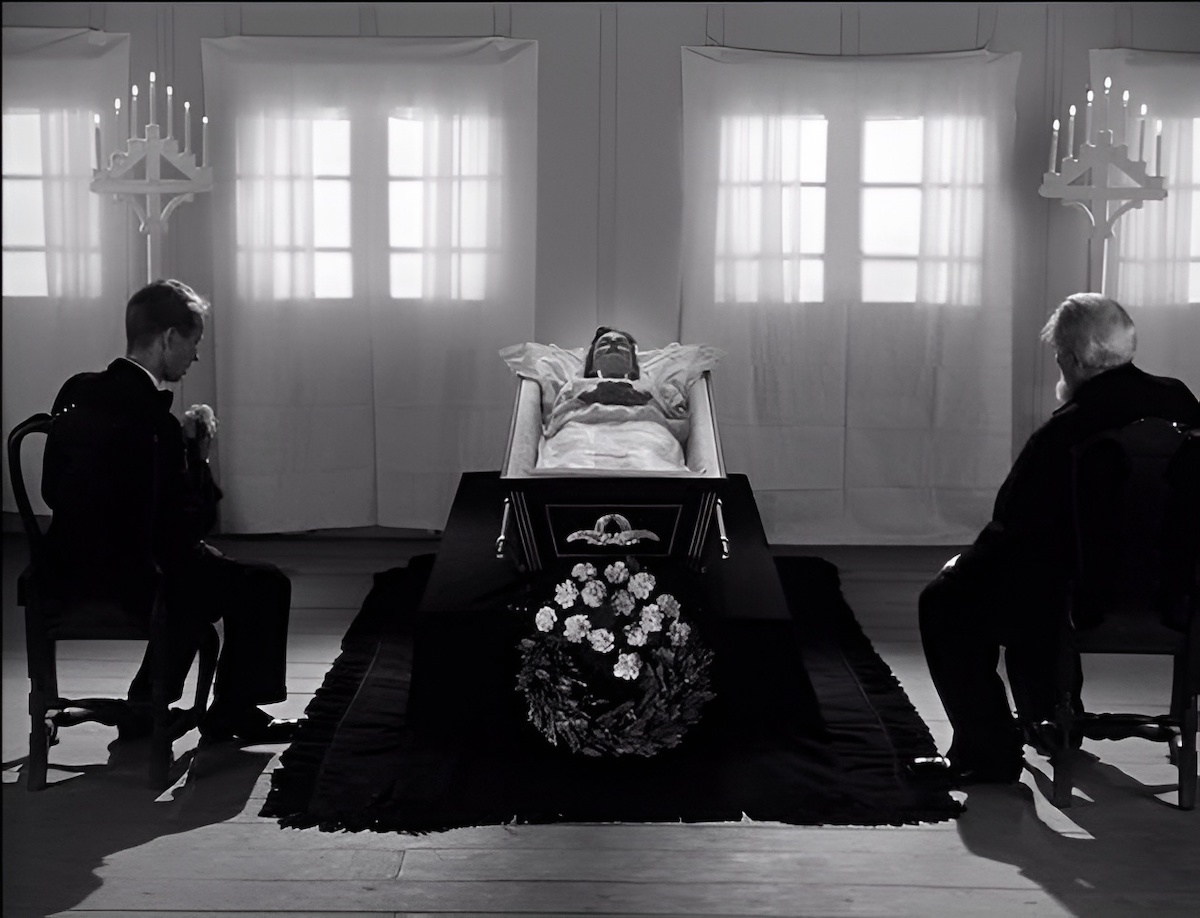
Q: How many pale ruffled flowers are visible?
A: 14